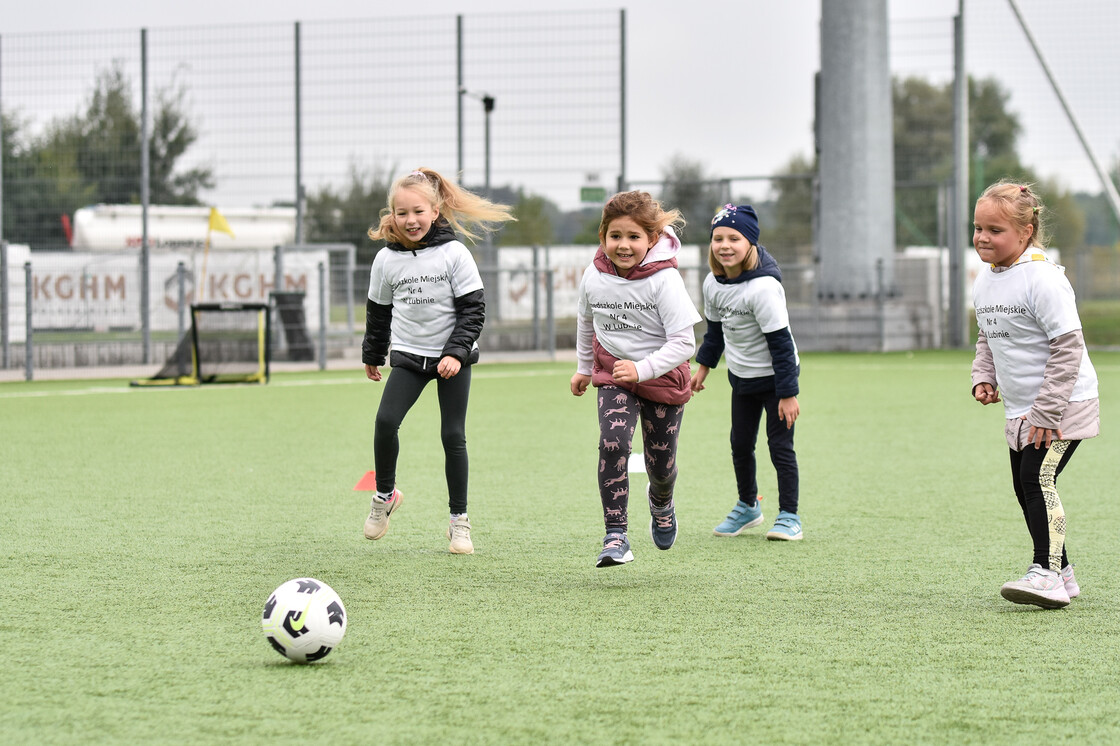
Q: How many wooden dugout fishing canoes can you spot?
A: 0